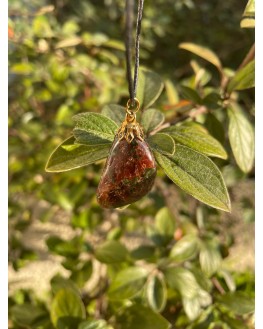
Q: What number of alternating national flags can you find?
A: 0